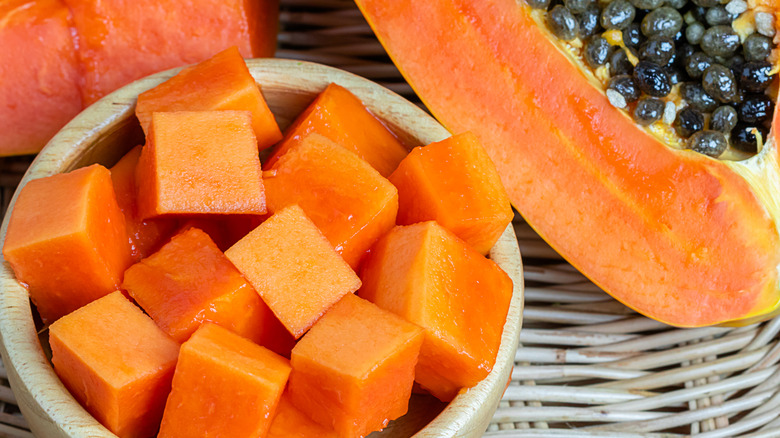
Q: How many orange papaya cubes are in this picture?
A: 14